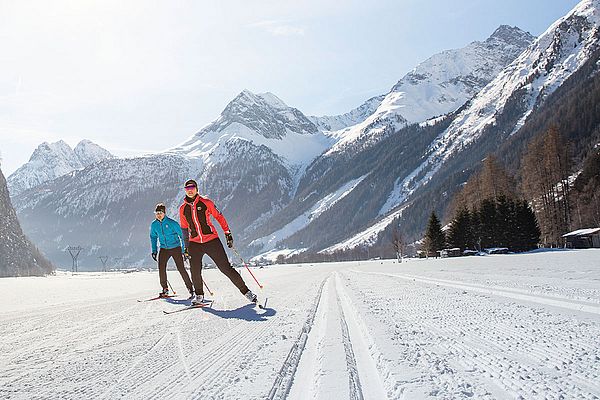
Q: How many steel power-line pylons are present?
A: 2